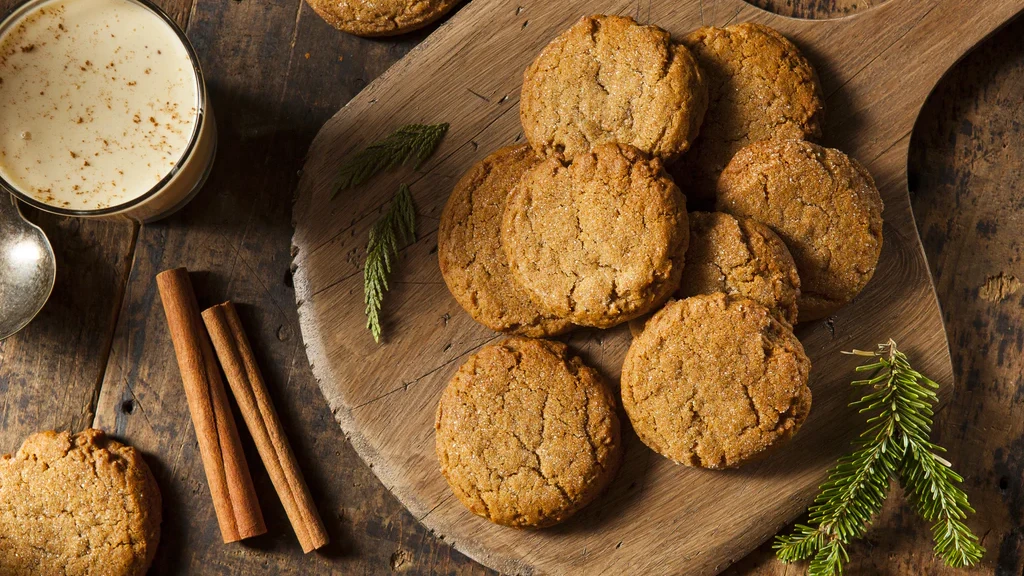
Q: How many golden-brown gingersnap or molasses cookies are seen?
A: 10